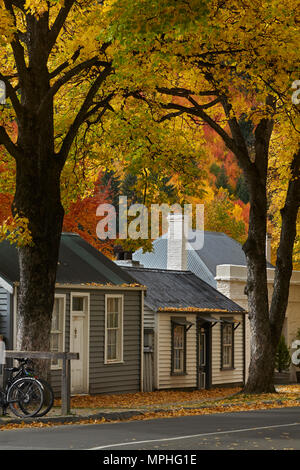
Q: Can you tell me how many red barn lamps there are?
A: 0